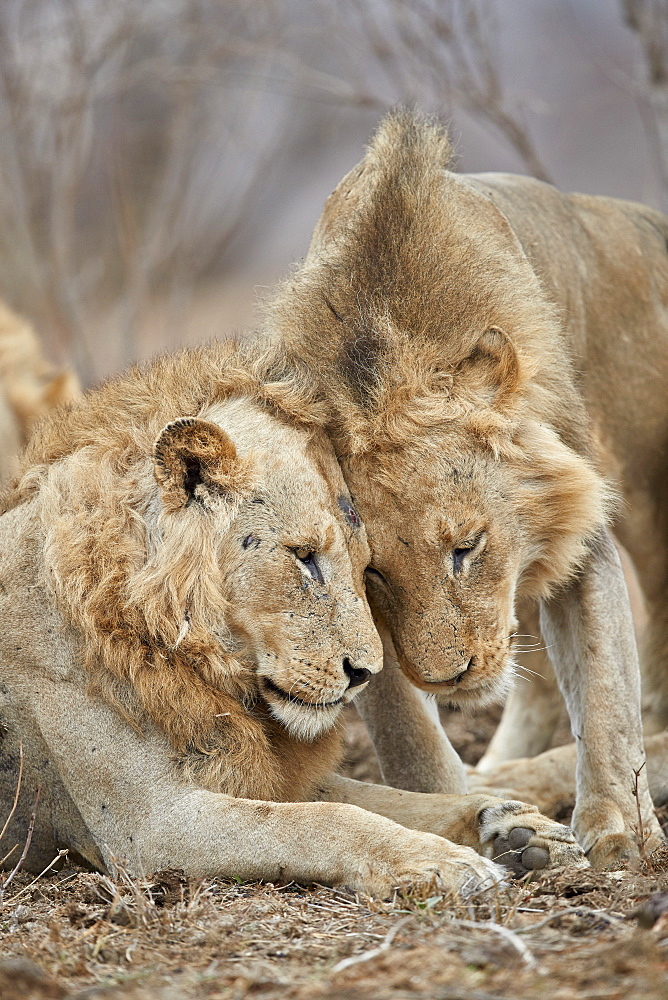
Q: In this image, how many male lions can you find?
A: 2